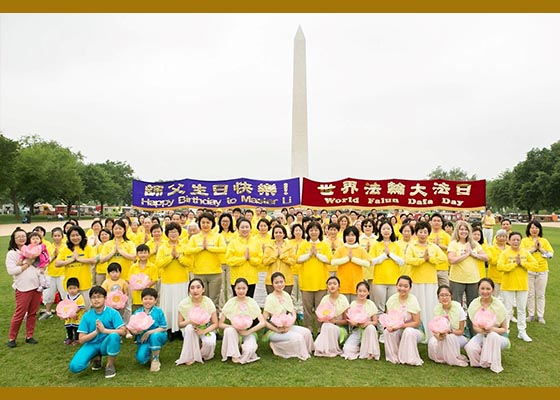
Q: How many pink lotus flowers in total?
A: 13